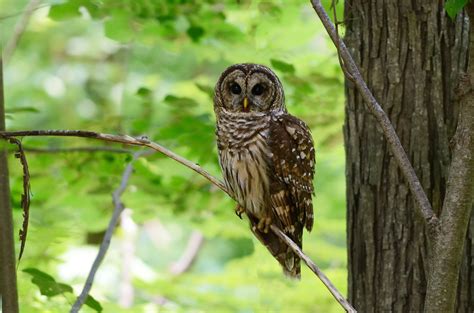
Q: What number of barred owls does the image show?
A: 1